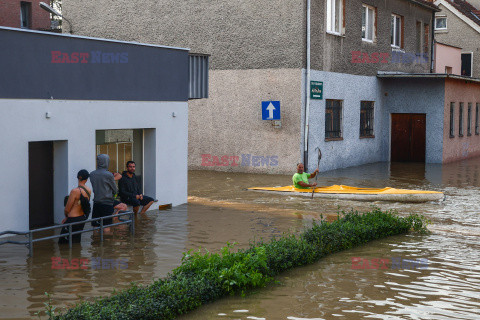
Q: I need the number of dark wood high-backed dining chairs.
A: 0